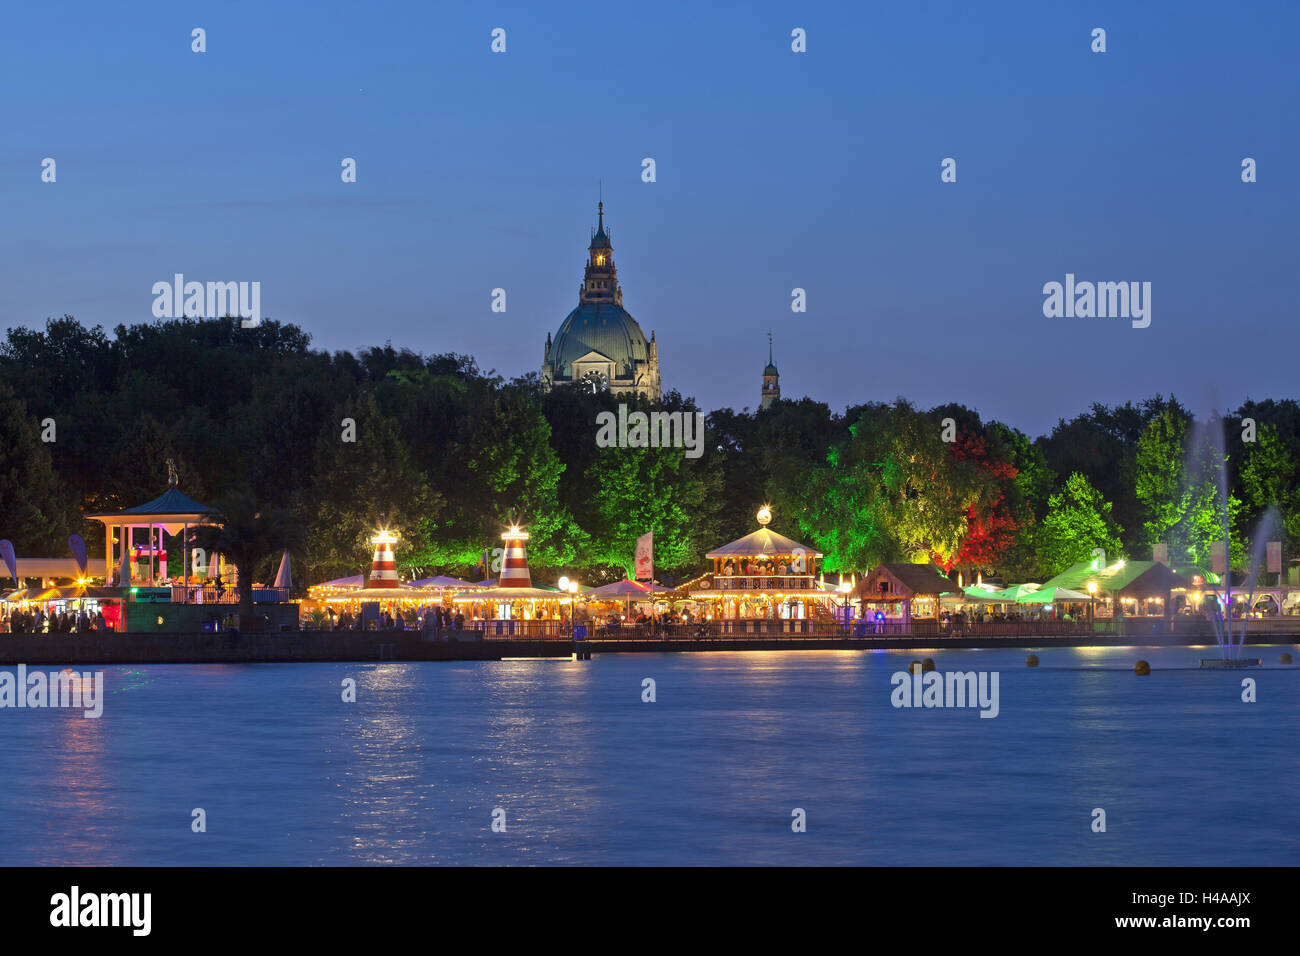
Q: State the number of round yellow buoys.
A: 5